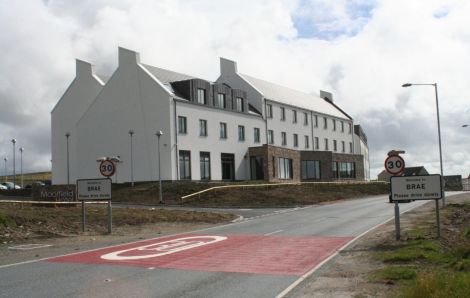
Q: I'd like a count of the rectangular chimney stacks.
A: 4